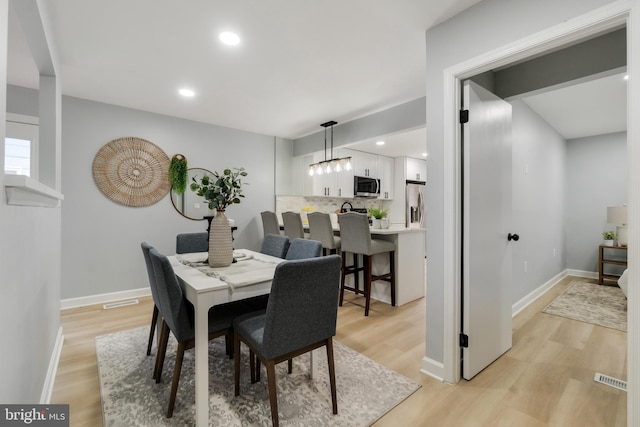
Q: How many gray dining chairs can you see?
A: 6